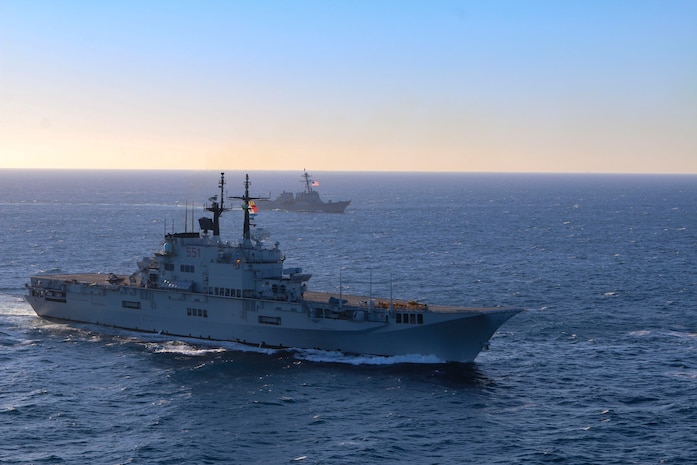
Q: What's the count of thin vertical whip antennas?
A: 7